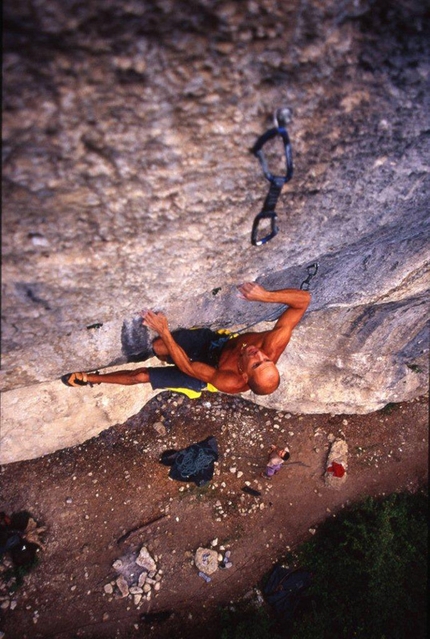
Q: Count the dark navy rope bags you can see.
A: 1